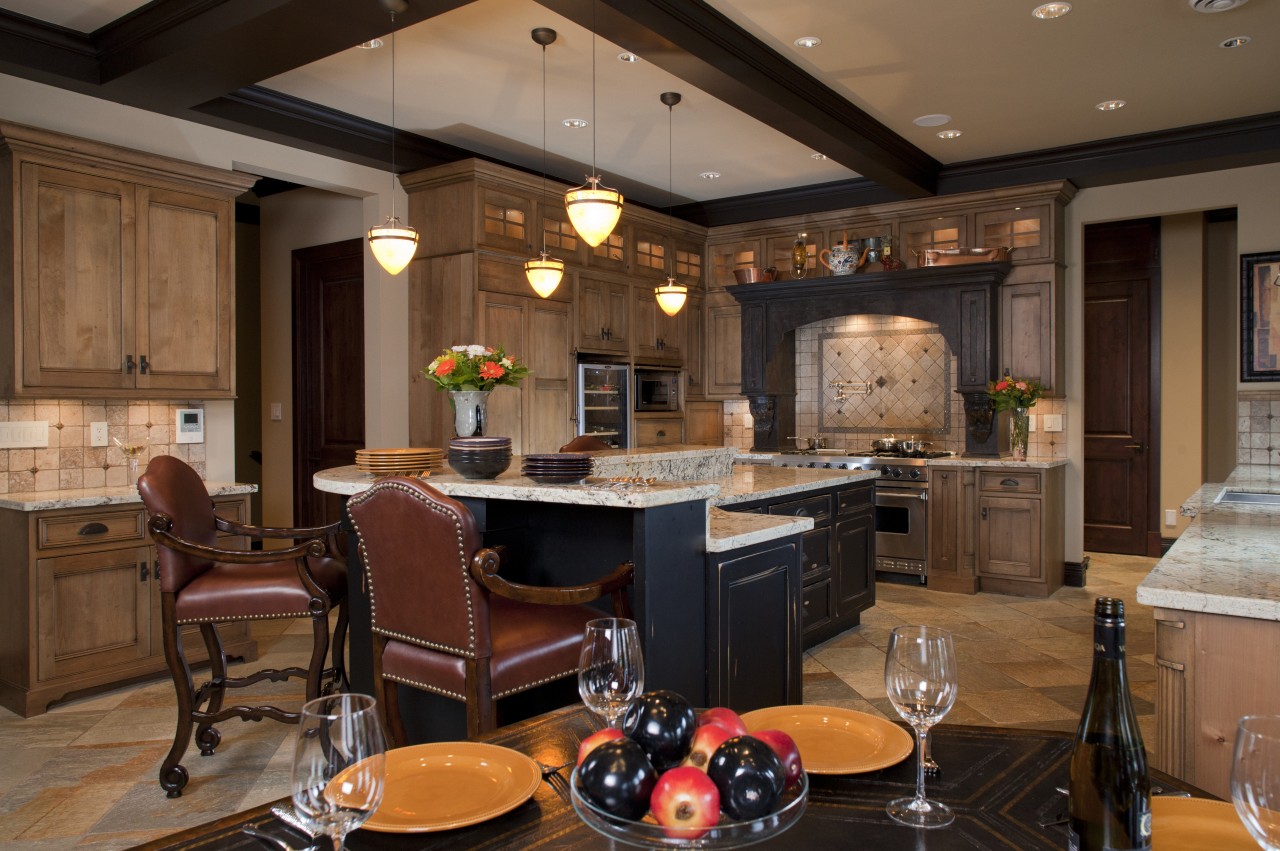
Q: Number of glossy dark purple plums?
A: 3